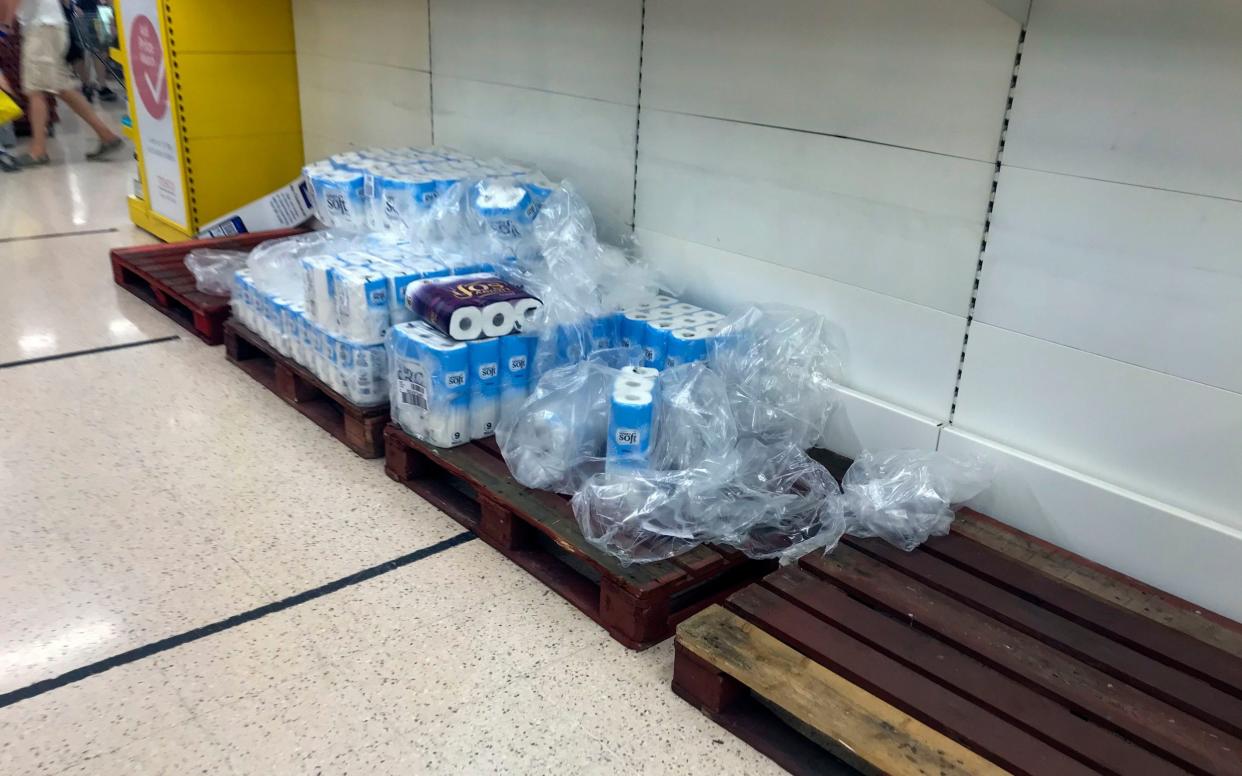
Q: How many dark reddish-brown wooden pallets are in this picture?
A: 4